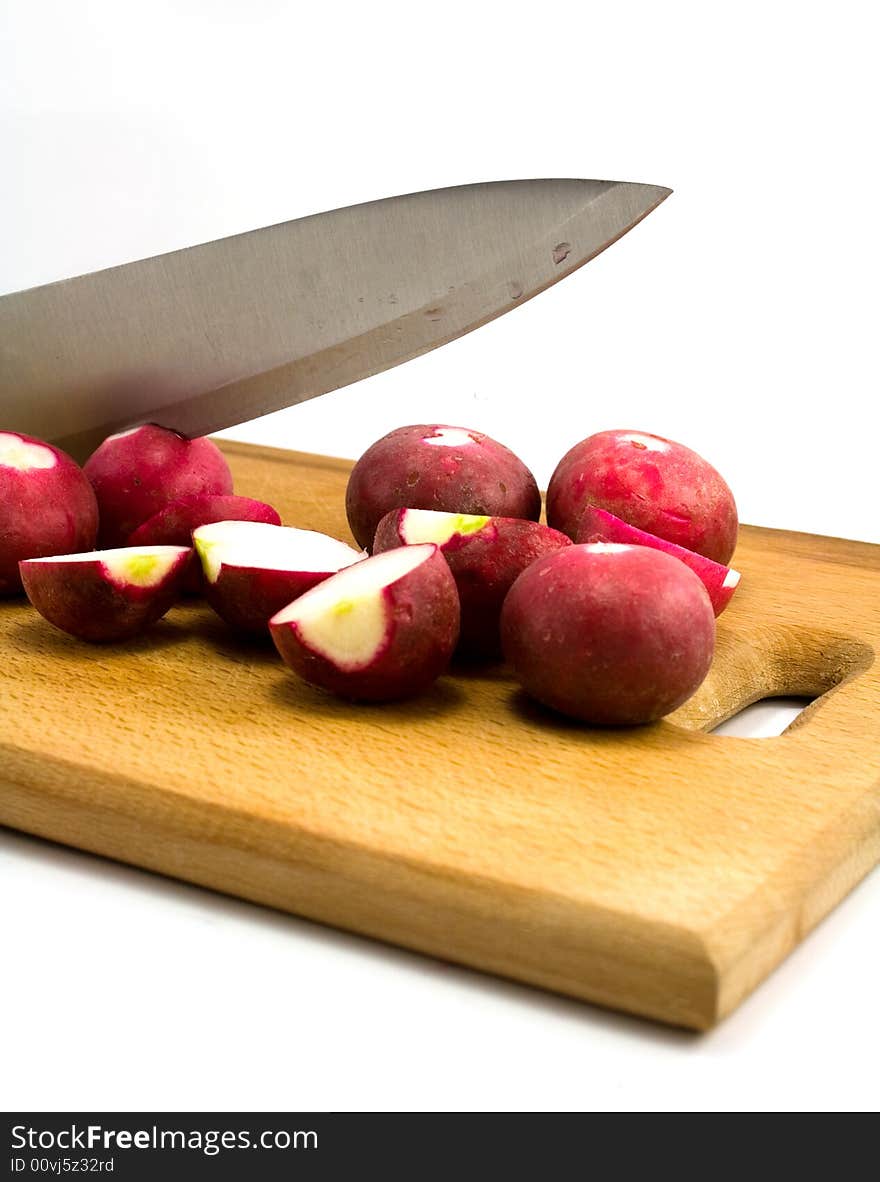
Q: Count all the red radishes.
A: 11